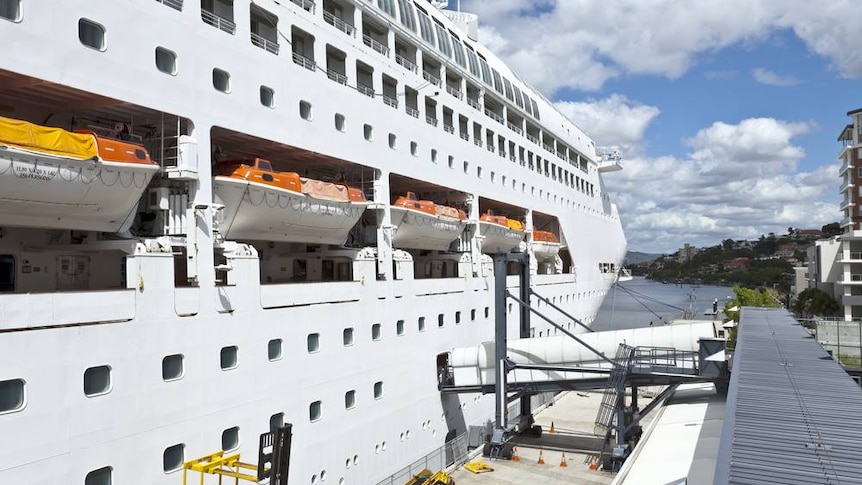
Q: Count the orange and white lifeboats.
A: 5